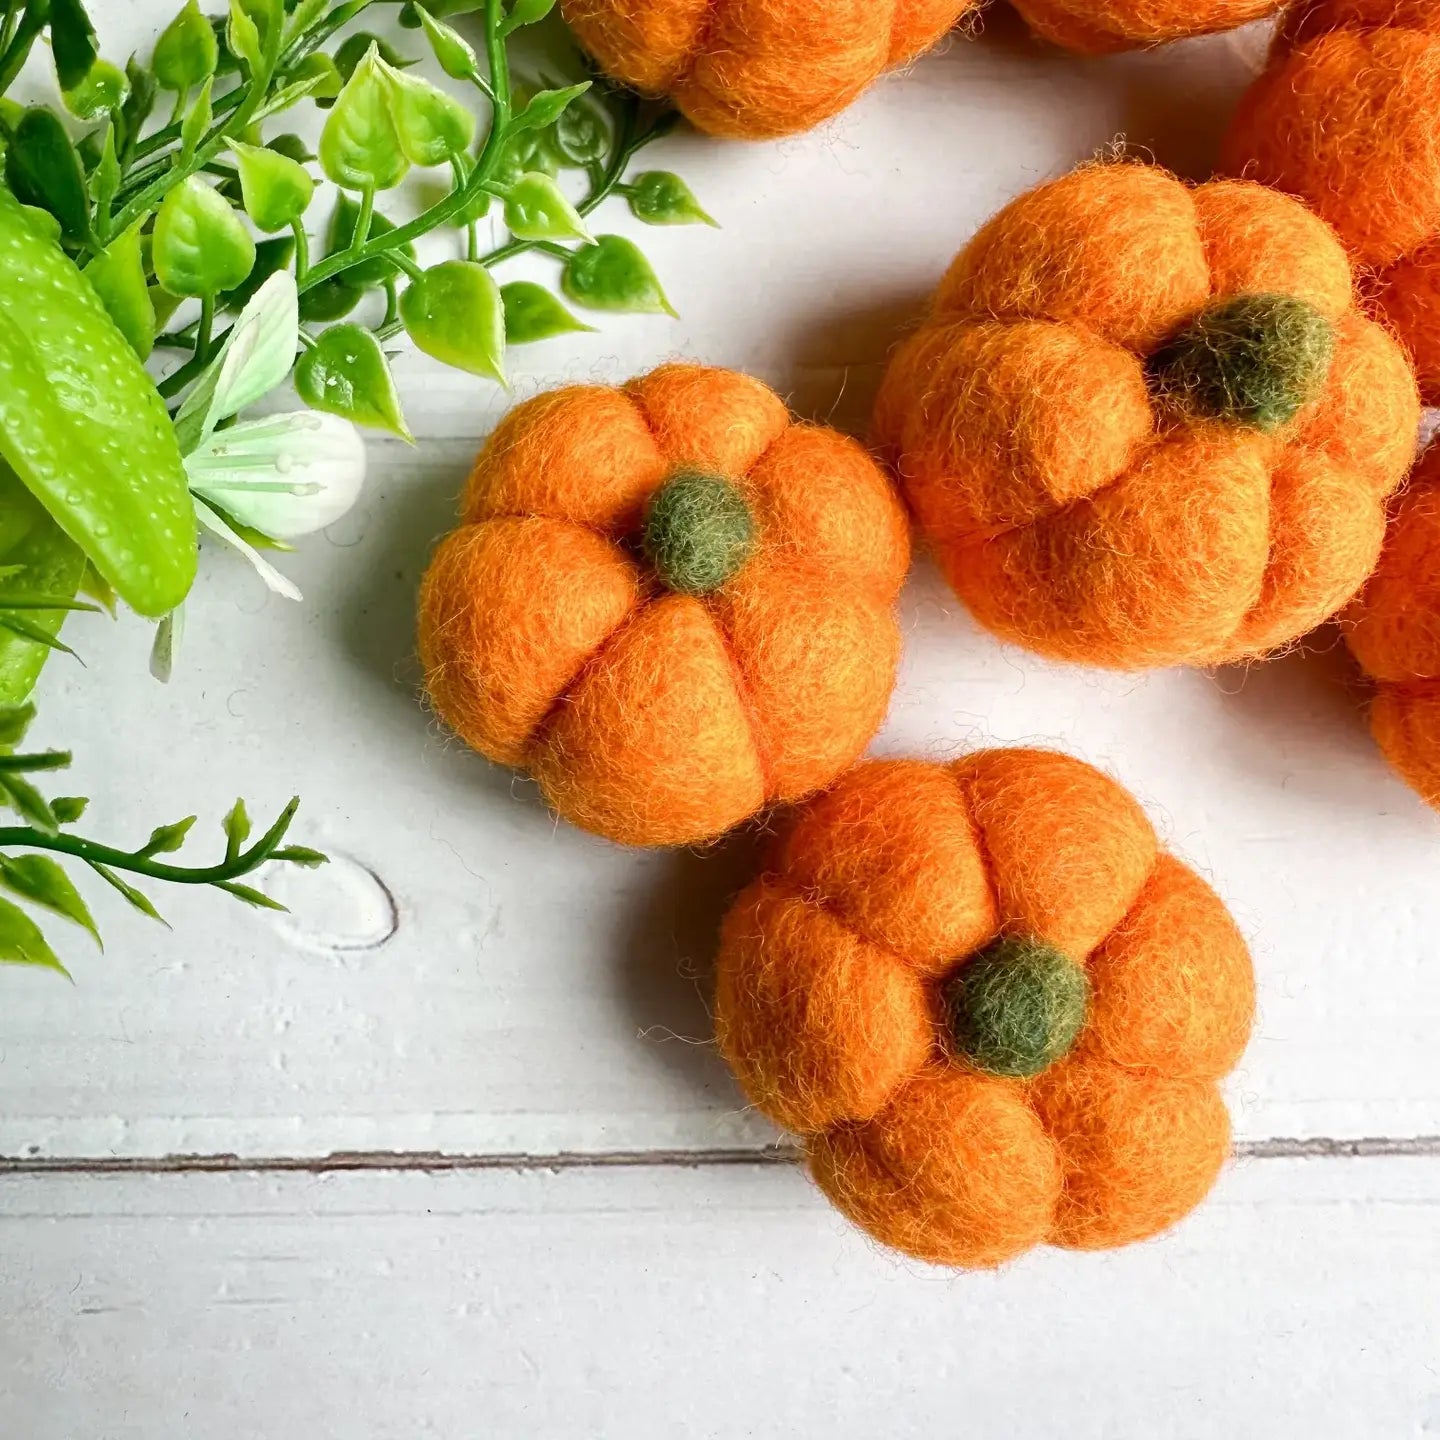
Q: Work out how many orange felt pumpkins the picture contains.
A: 7